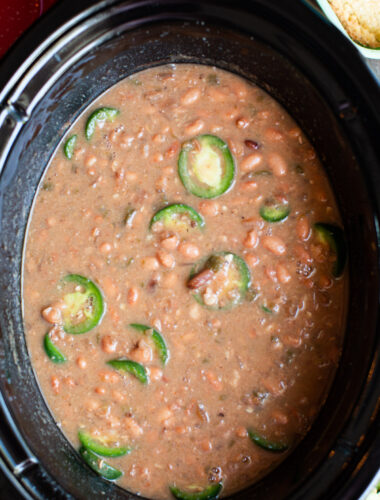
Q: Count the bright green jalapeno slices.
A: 15